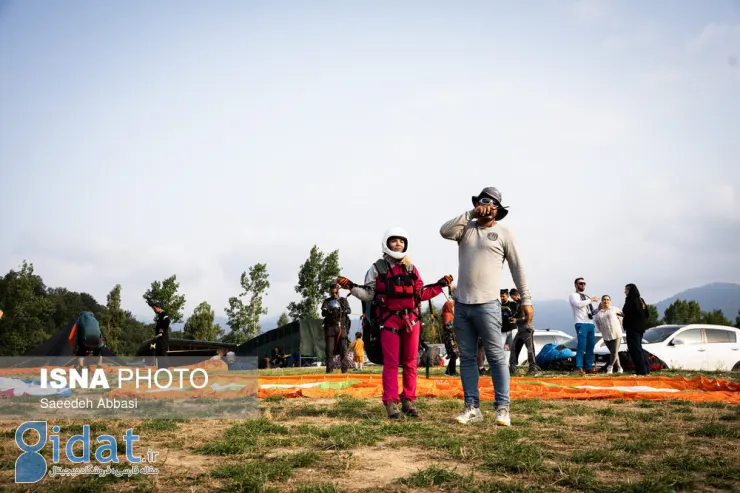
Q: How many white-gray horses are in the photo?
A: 0